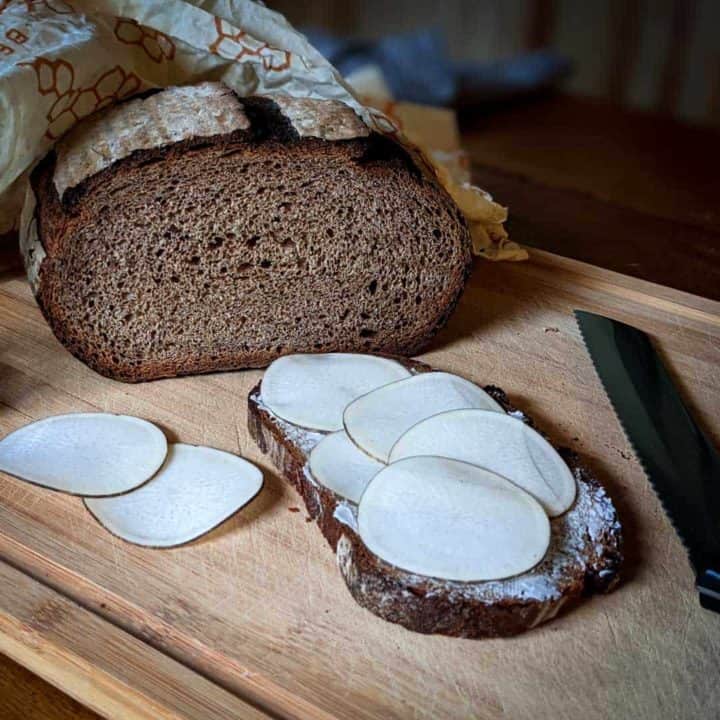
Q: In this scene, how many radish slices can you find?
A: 7